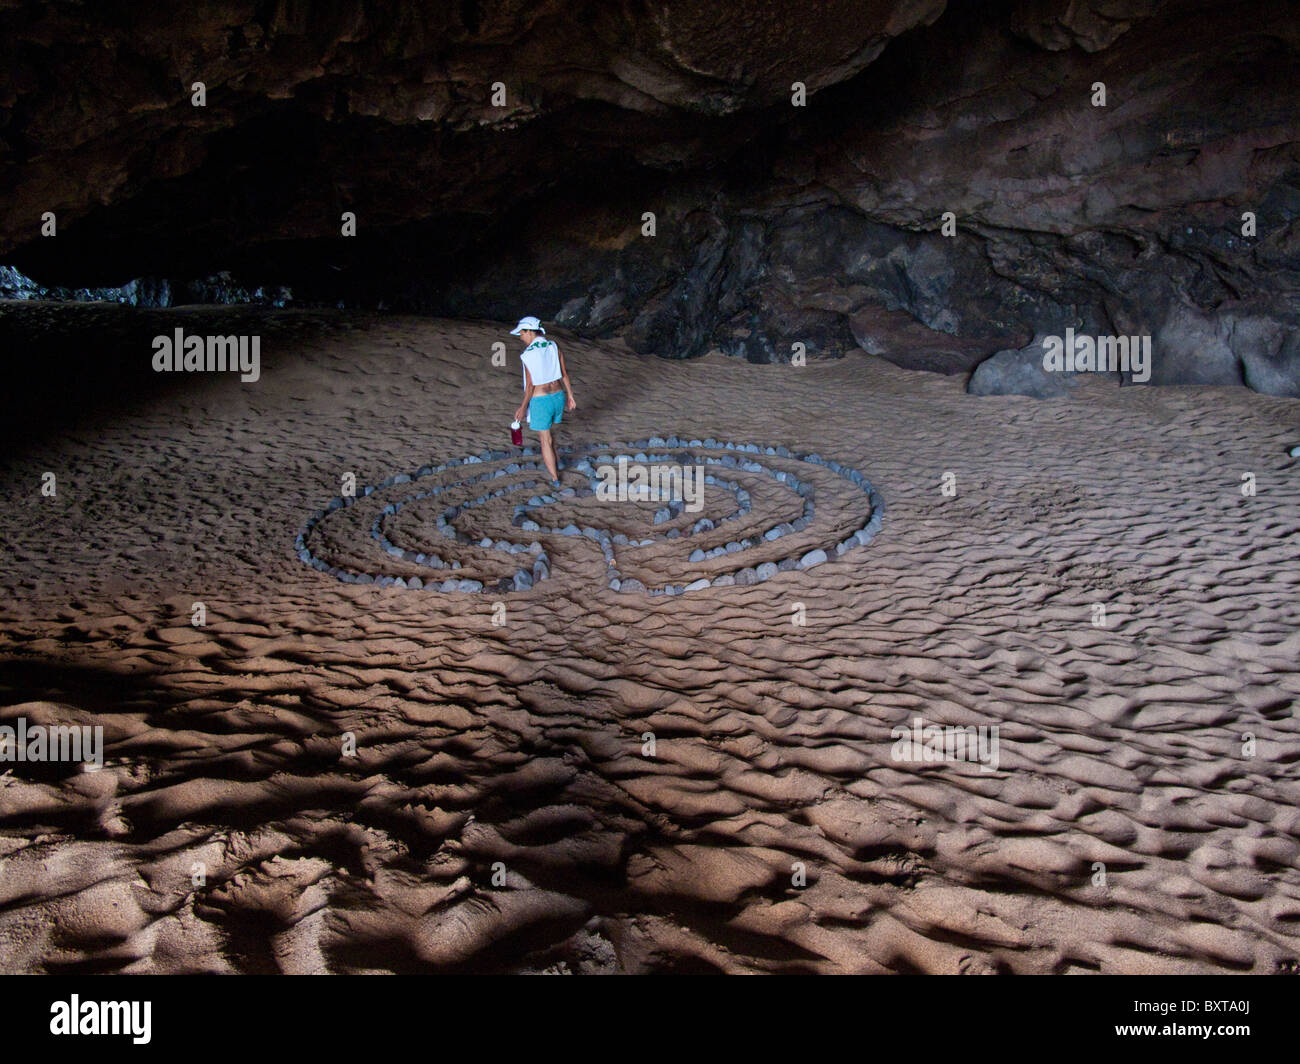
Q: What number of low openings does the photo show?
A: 1